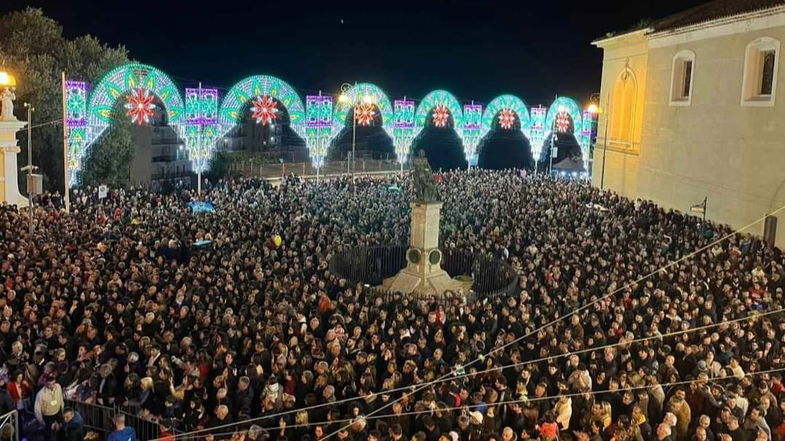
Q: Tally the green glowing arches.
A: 6